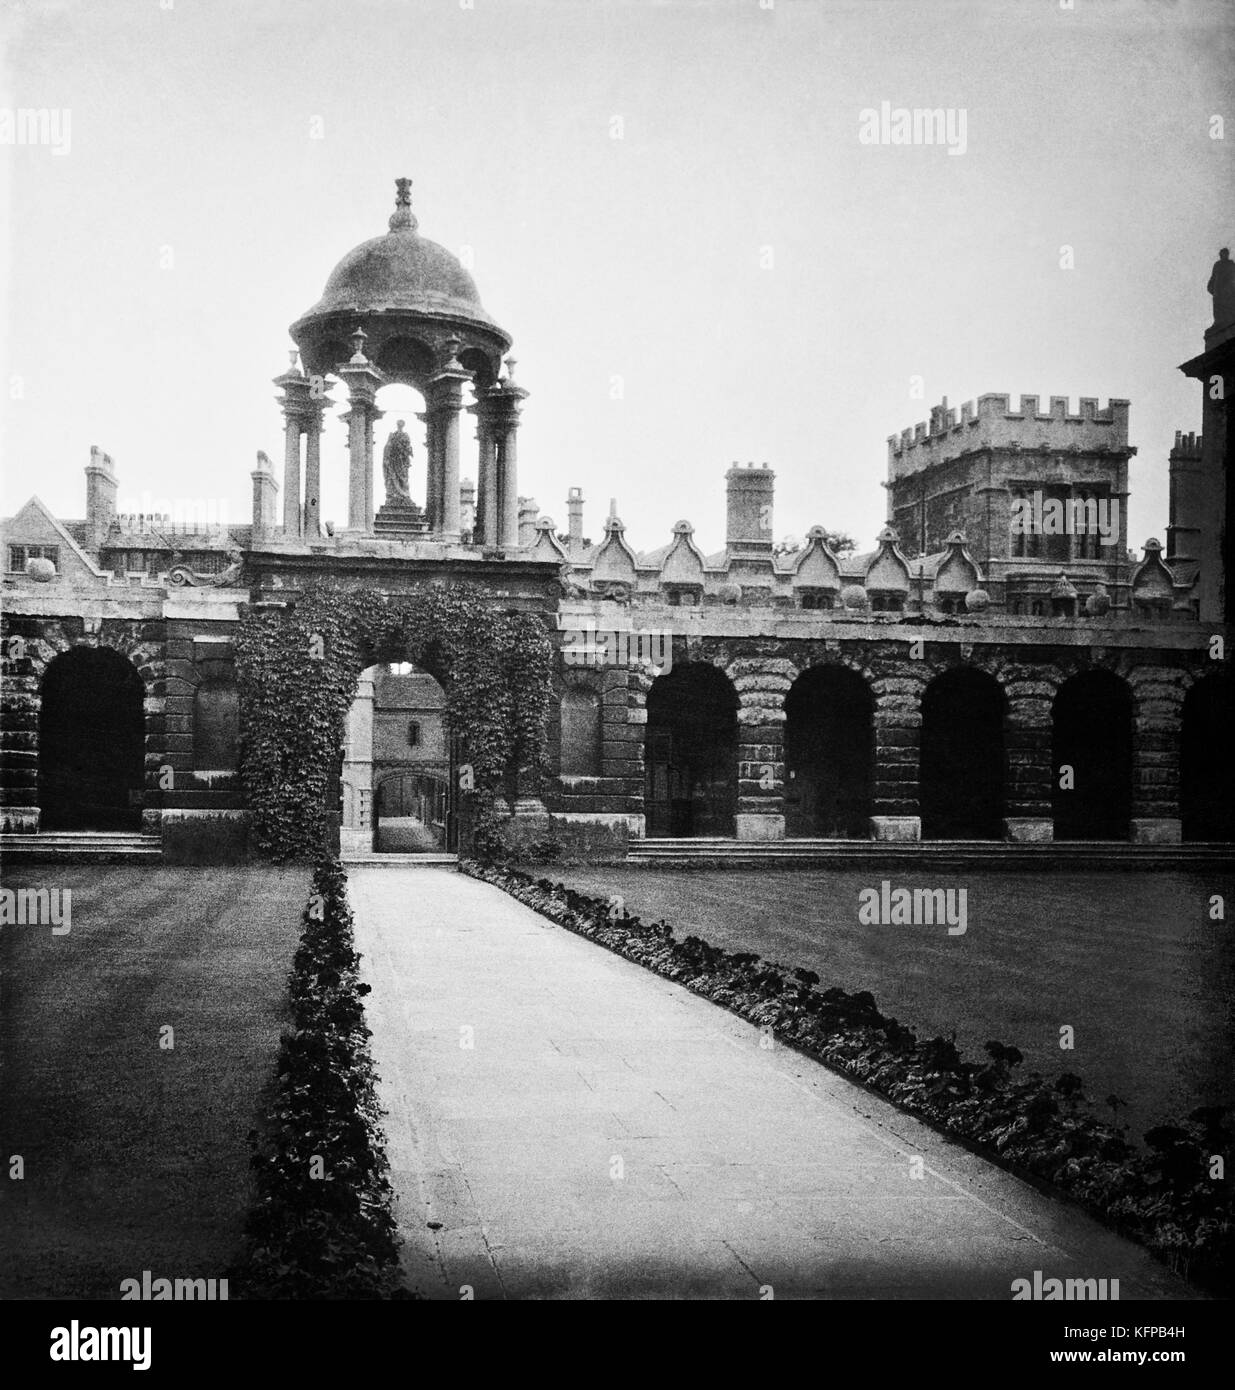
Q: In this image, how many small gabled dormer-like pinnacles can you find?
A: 7